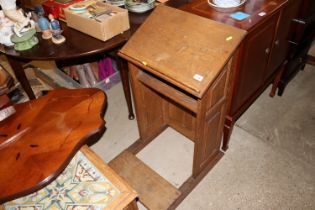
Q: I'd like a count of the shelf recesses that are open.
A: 1